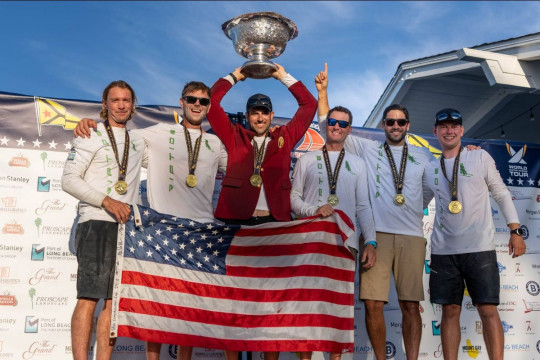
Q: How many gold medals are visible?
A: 6